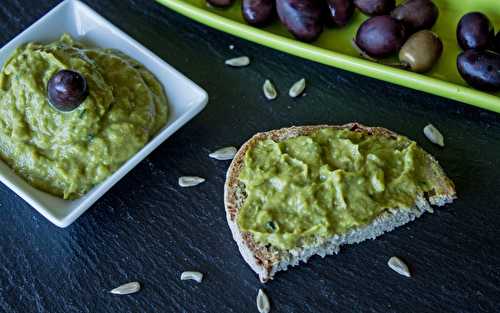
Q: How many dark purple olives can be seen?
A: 11